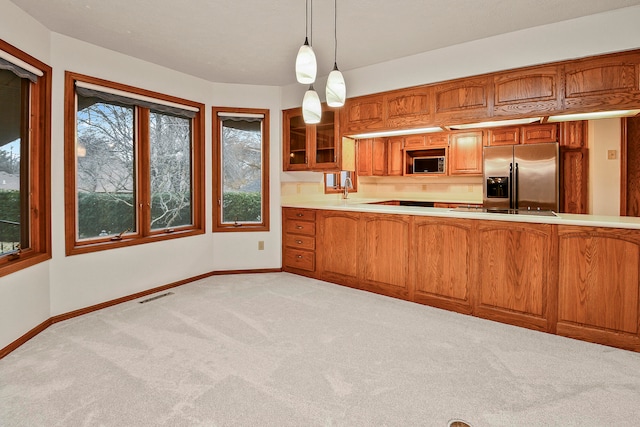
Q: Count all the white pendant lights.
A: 3